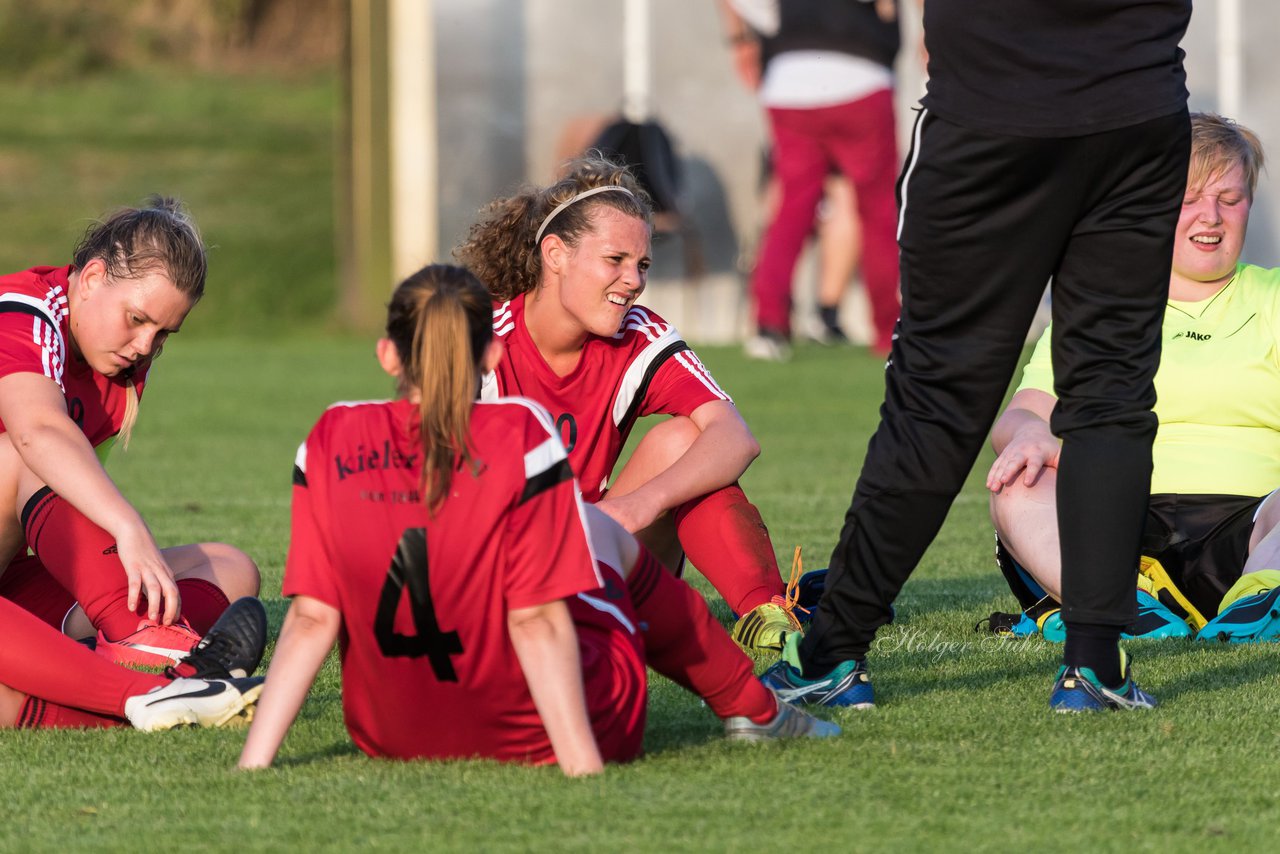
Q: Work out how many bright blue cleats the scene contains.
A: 2